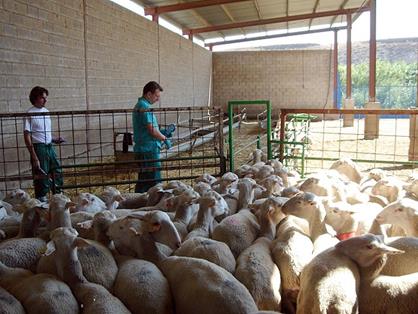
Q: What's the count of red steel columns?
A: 3